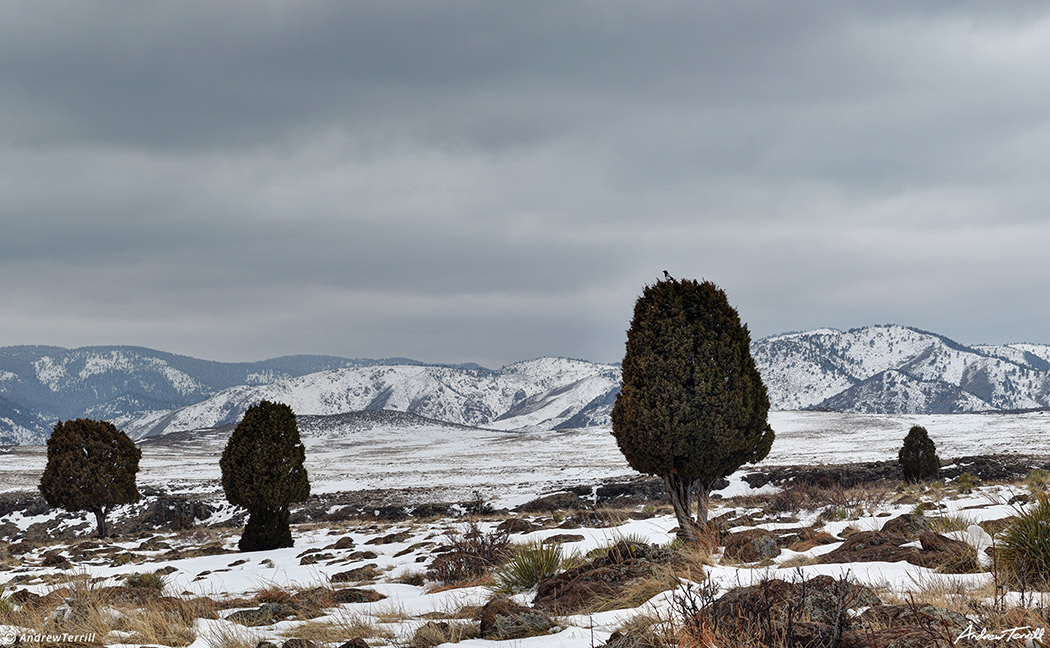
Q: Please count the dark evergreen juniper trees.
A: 4